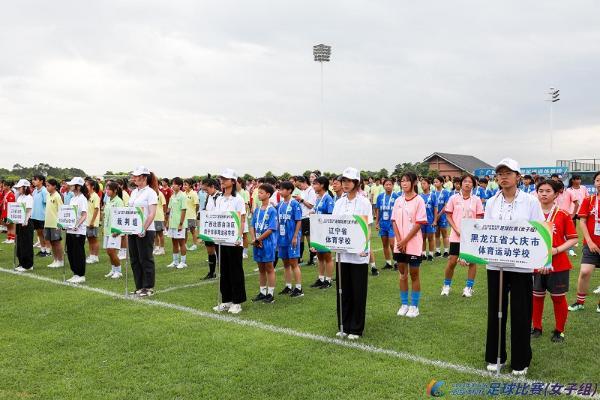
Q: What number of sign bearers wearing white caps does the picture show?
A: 6